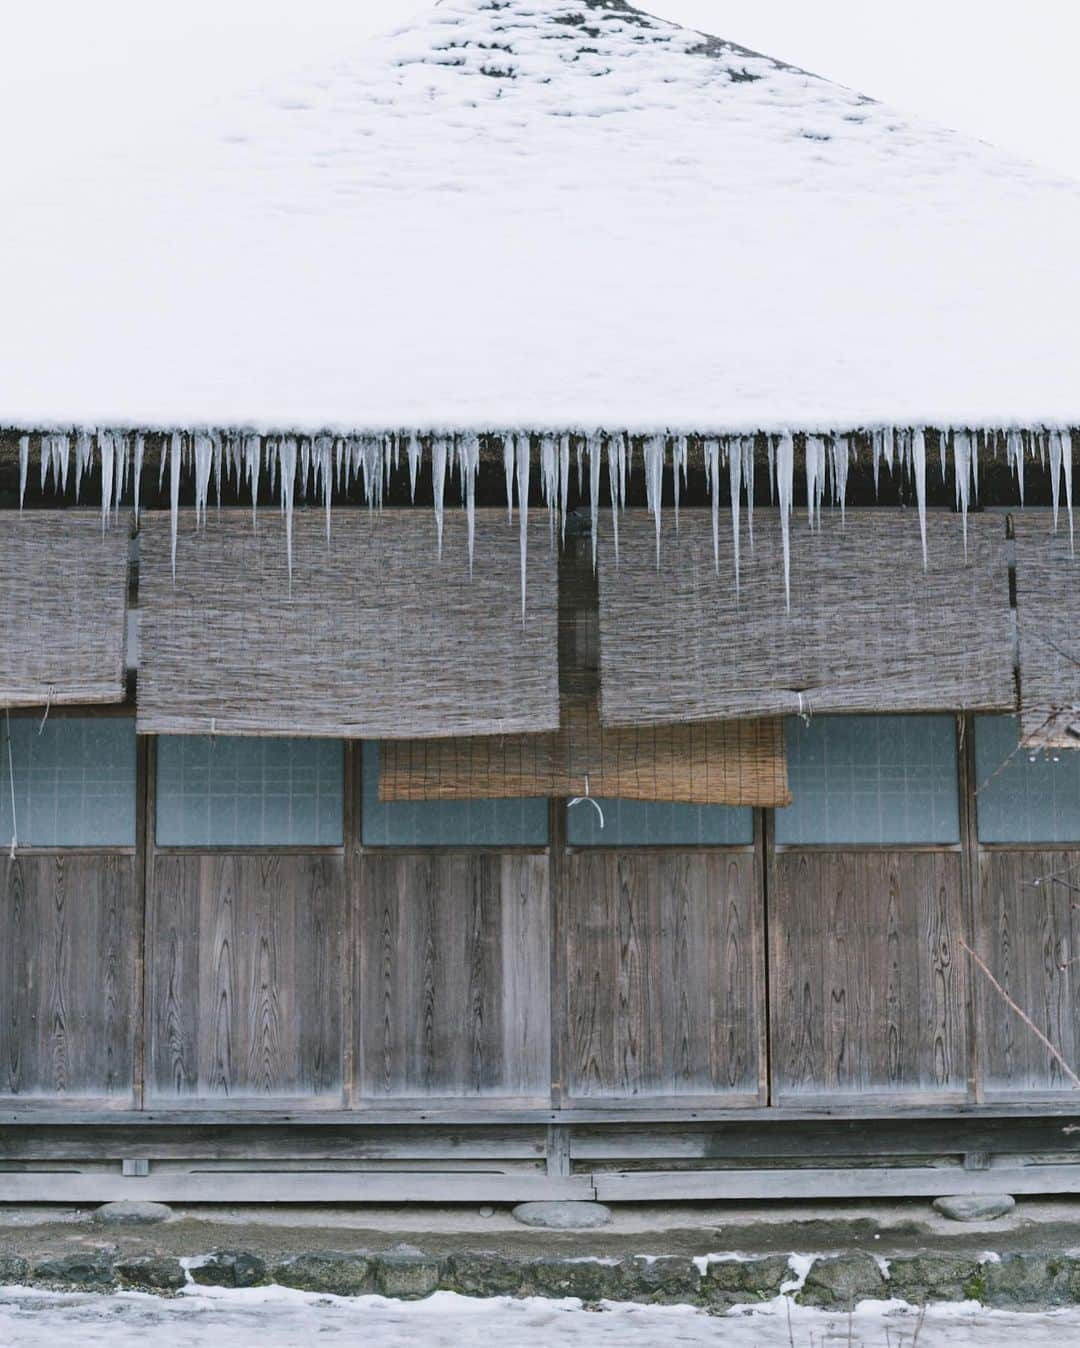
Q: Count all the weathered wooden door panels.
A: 6